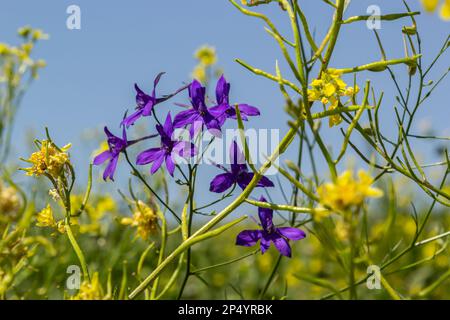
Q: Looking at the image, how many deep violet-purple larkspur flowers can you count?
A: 7